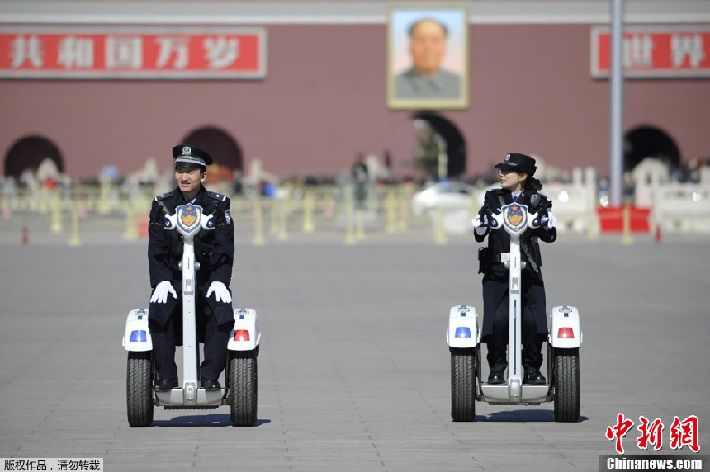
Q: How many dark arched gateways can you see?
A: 4